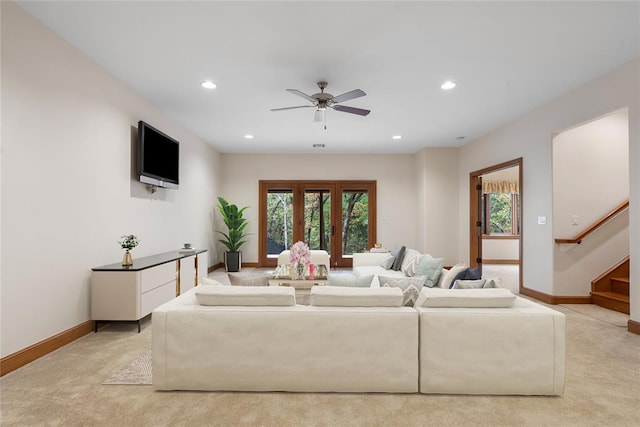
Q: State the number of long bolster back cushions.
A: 3